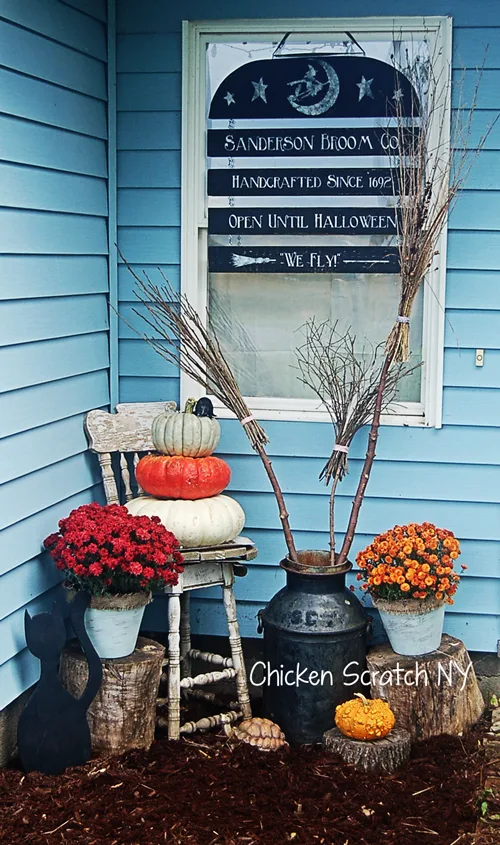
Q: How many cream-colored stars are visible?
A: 4